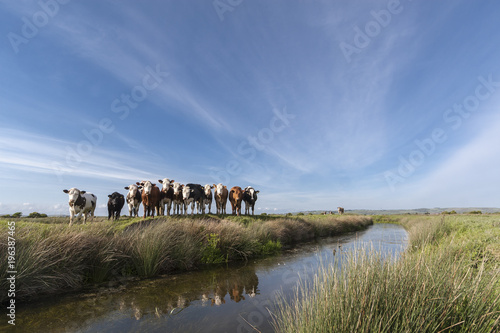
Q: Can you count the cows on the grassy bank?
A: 12